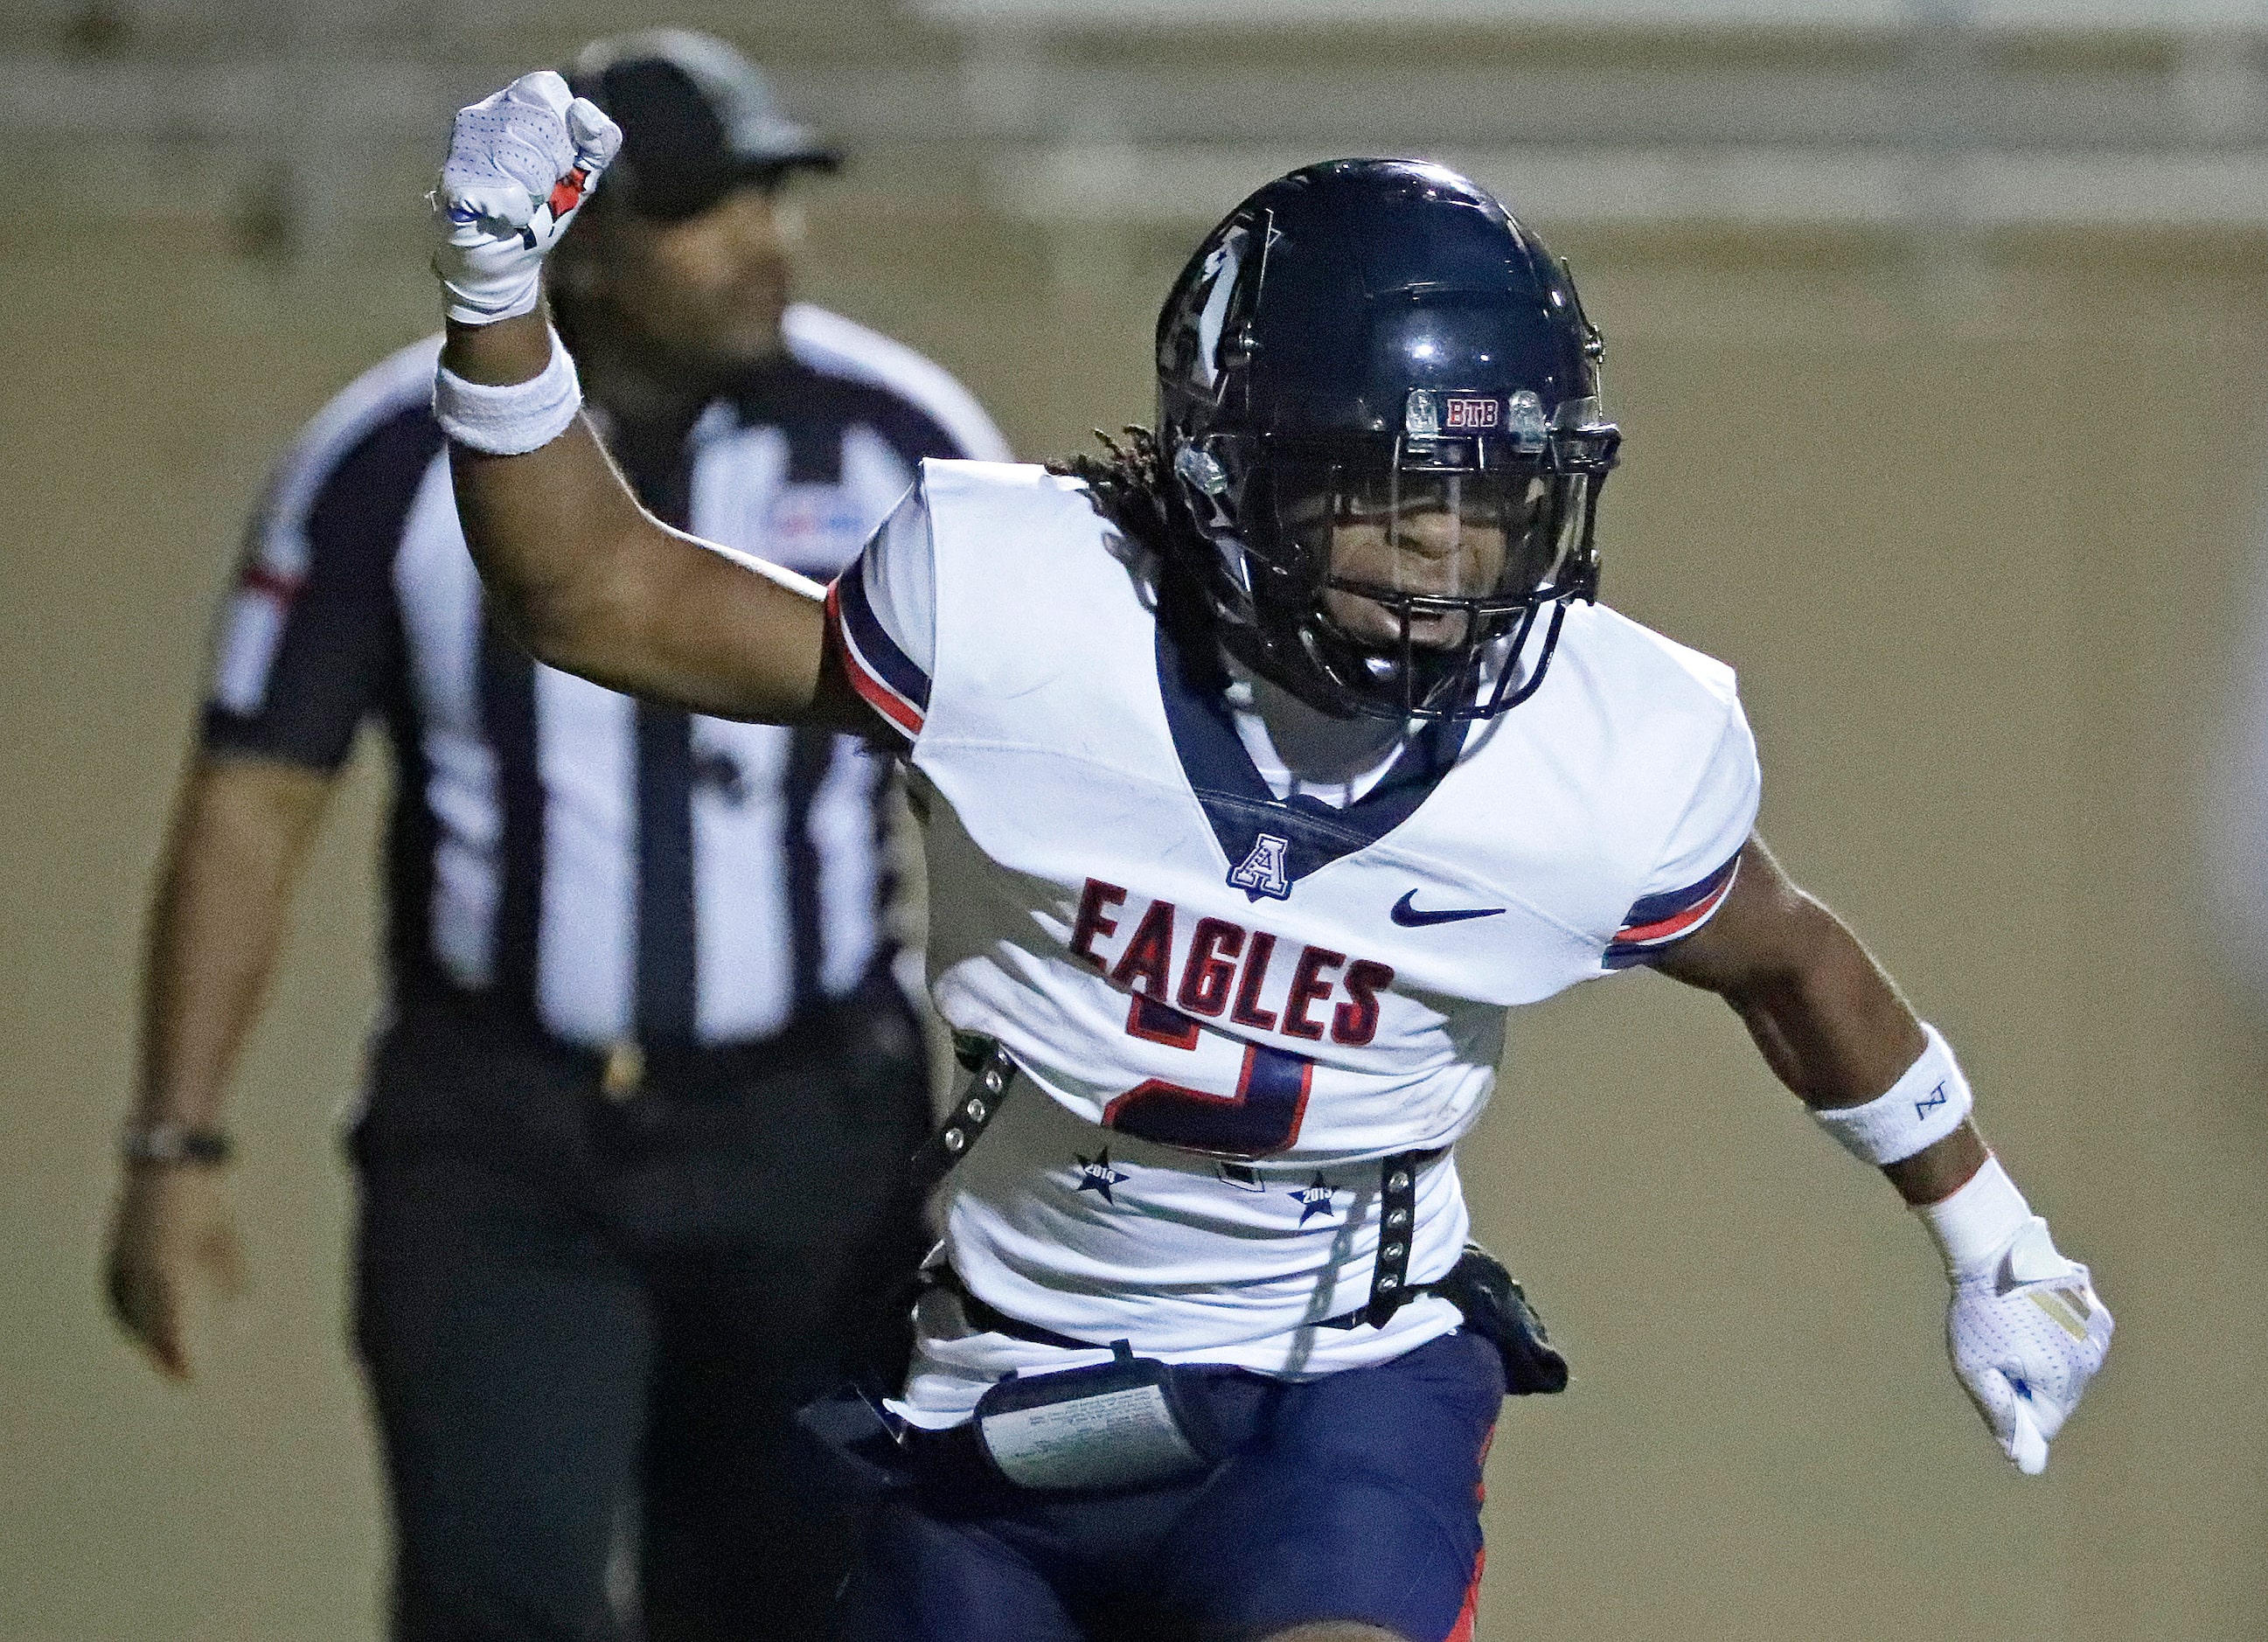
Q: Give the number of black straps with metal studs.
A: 2